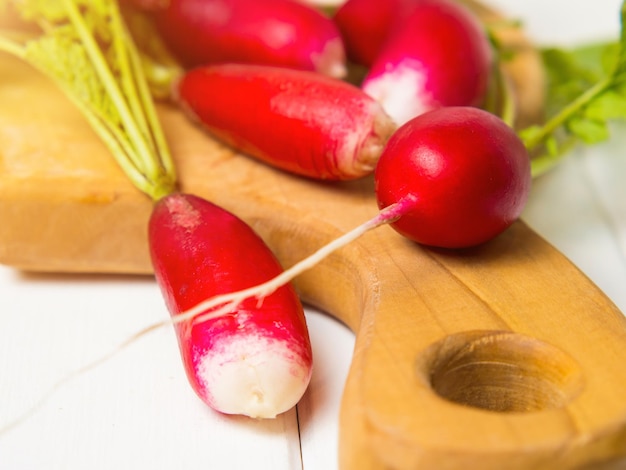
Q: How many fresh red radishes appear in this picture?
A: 6